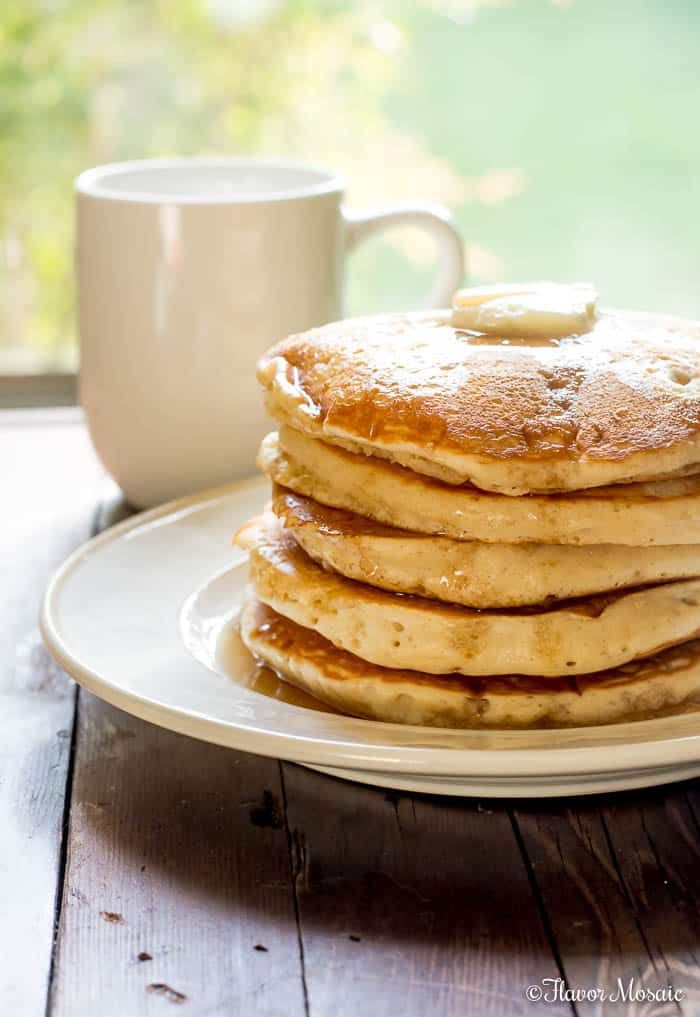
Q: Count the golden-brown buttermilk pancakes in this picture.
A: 5